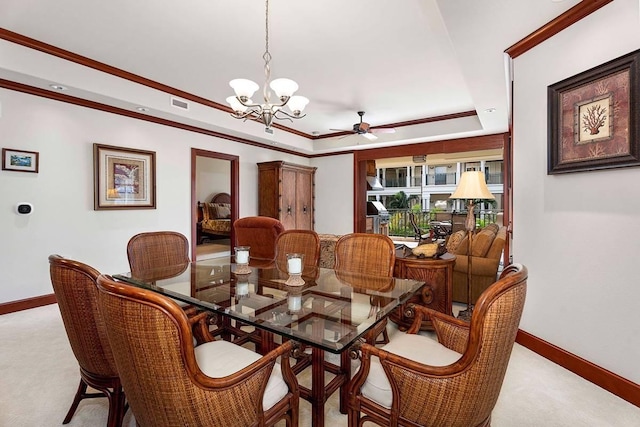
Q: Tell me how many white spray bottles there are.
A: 0